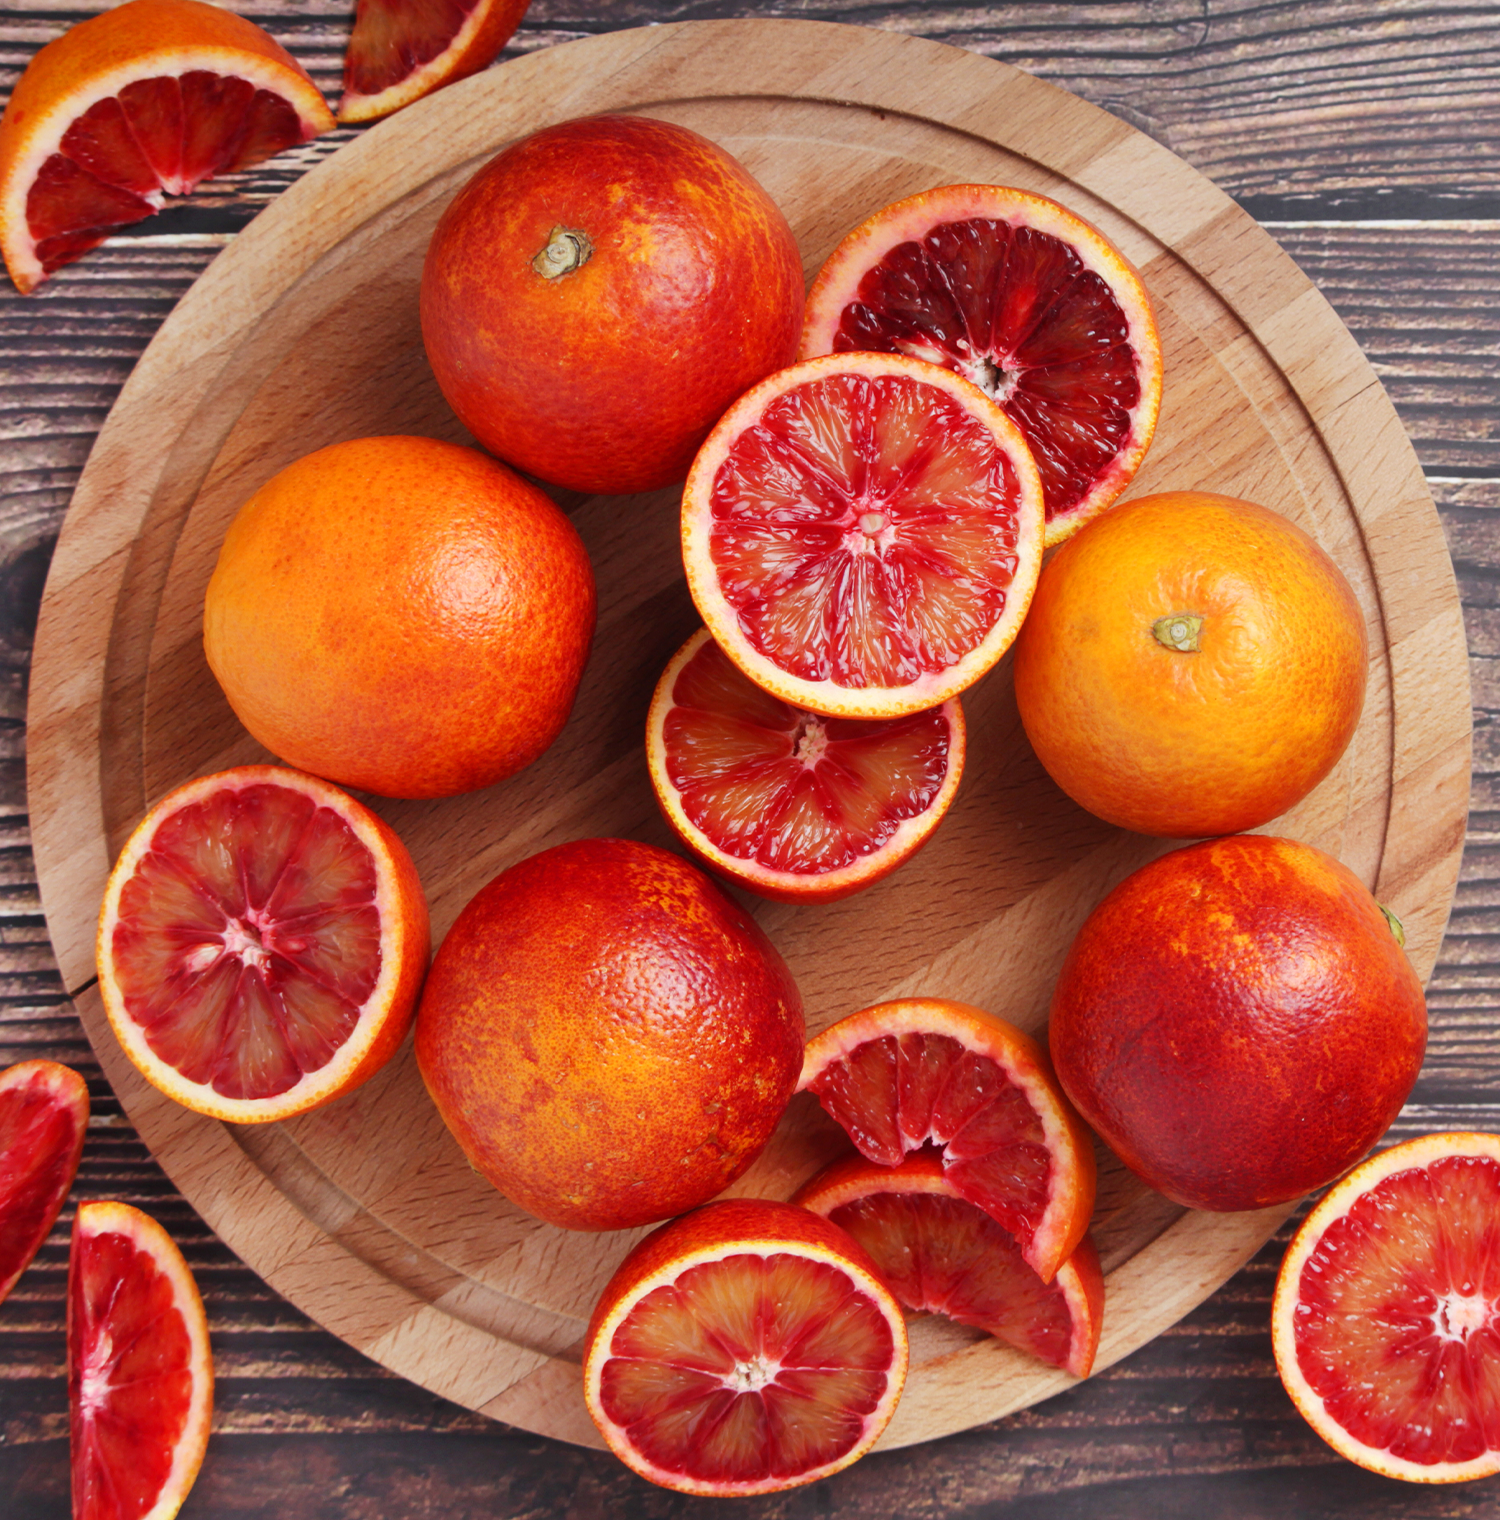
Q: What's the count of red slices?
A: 12